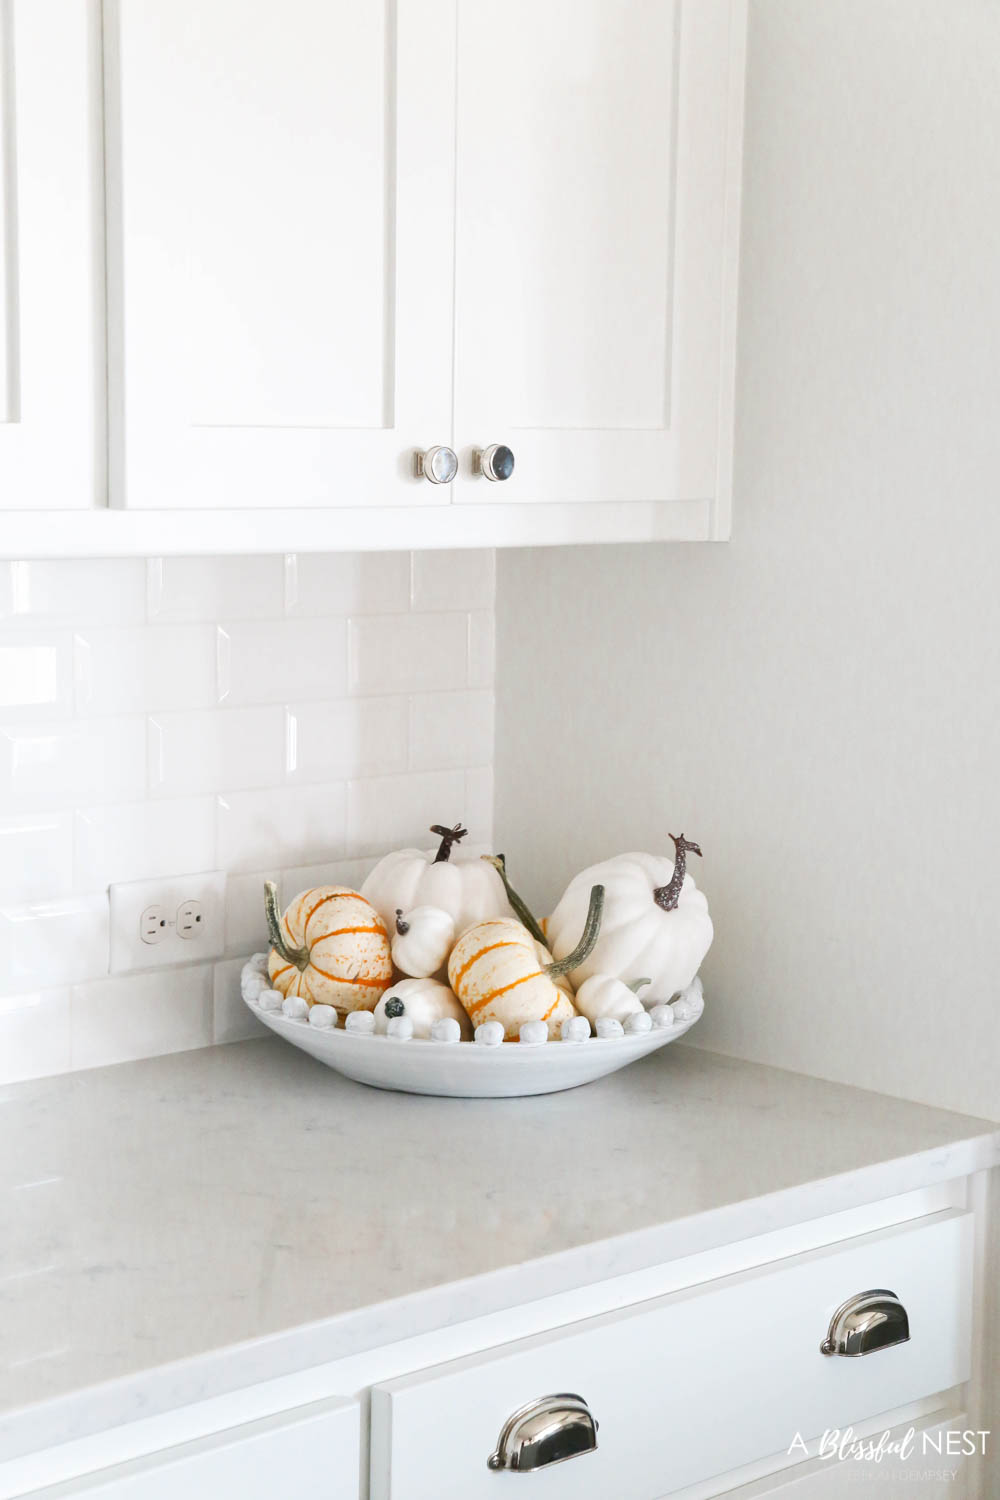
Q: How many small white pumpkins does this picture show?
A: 3